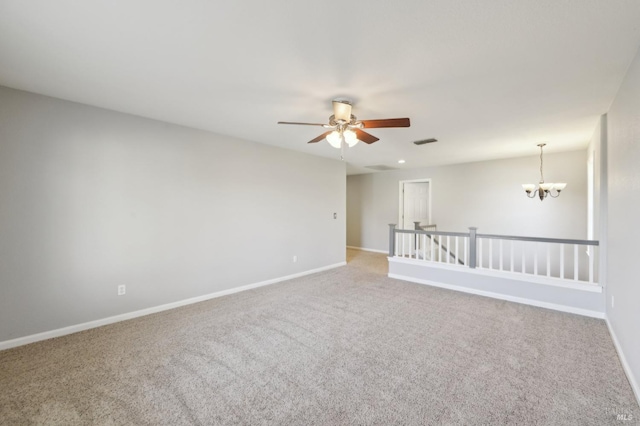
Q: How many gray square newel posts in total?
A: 3